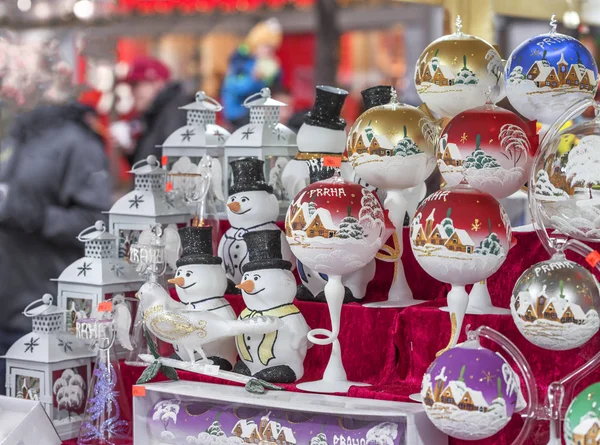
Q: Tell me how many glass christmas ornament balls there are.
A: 10